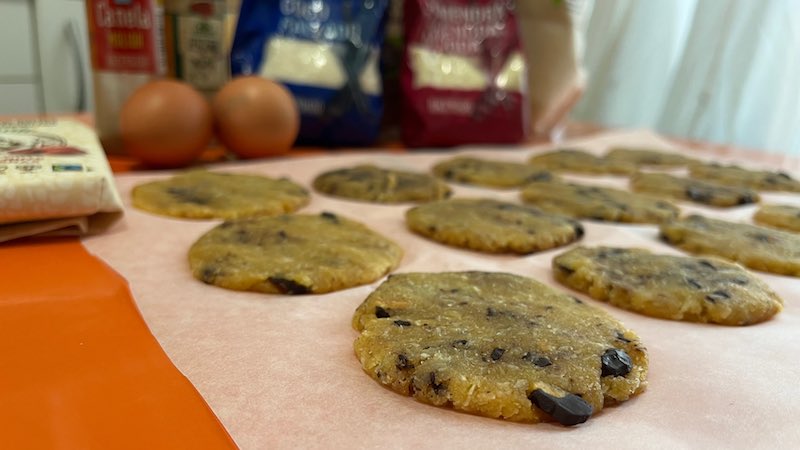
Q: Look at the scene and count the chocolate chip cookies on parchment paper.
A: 14